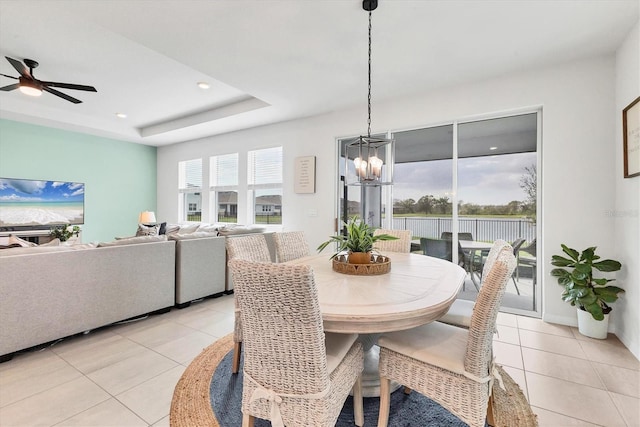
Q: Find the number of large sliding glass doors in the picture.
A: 3